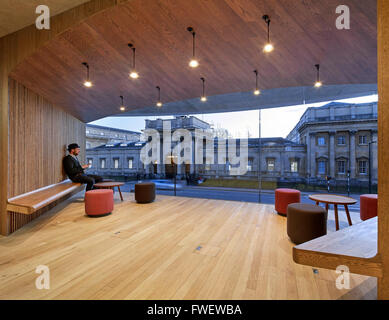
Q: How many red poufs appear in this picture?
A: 3